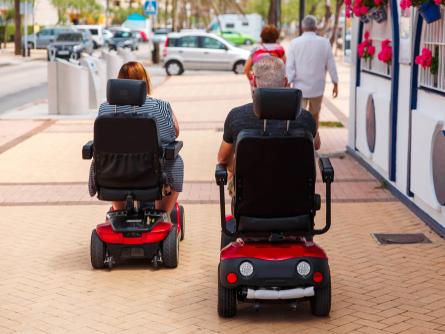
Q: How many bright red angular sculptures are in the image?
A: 0